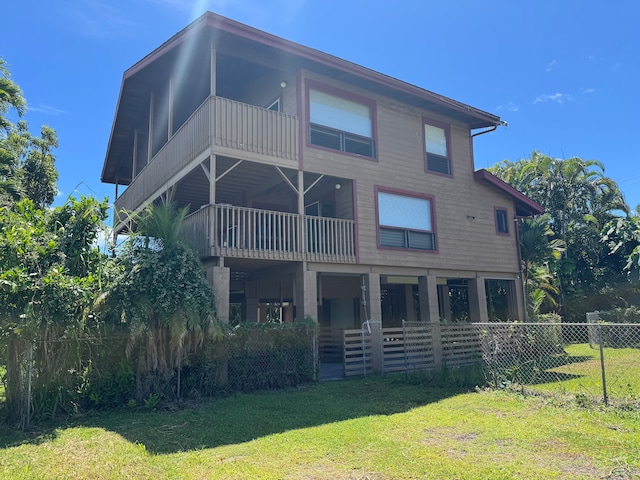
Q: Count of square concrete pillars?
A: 6